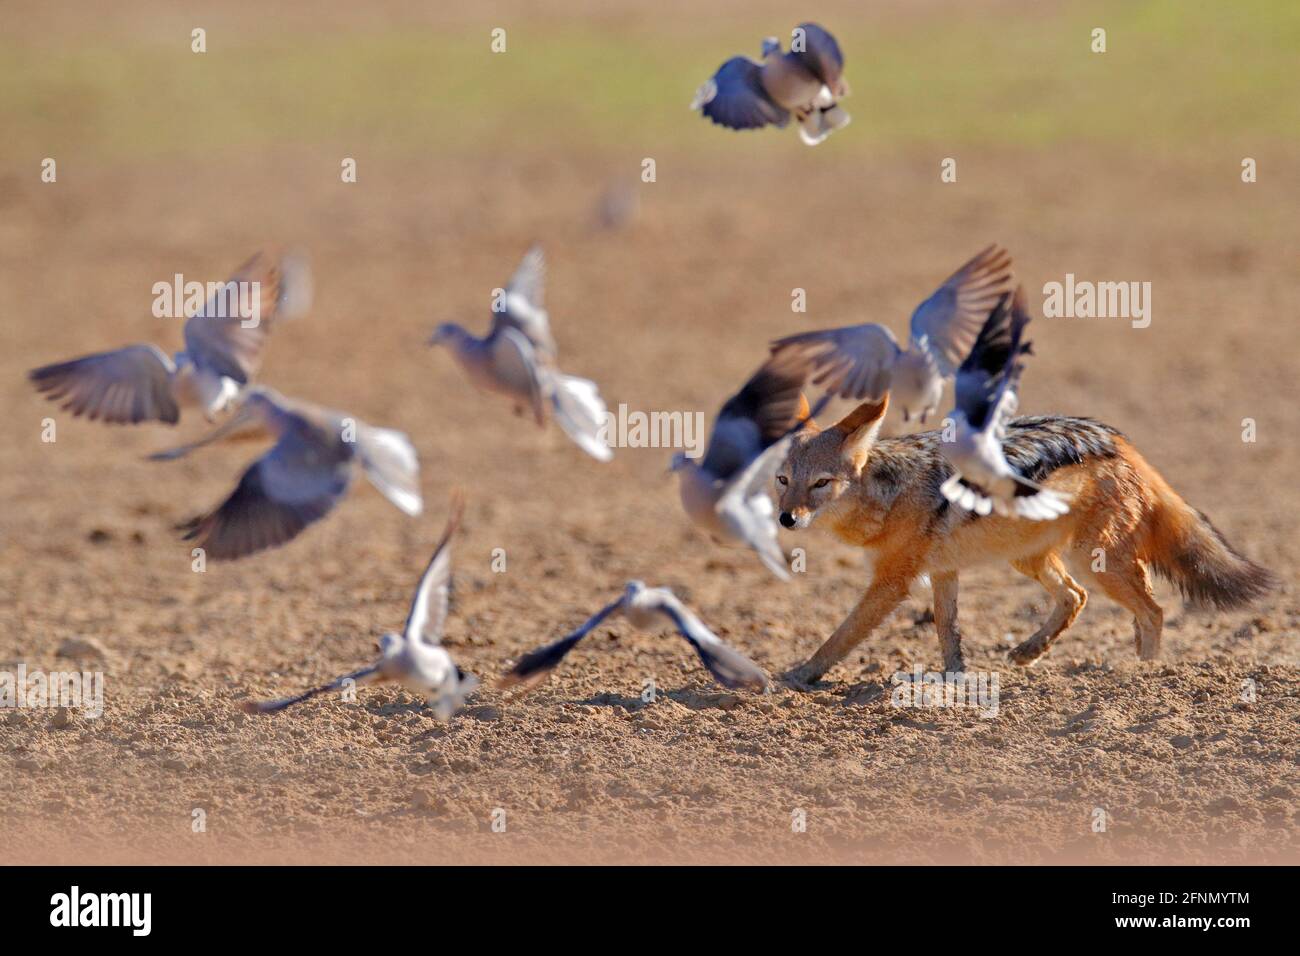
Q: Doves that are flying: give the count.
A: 9